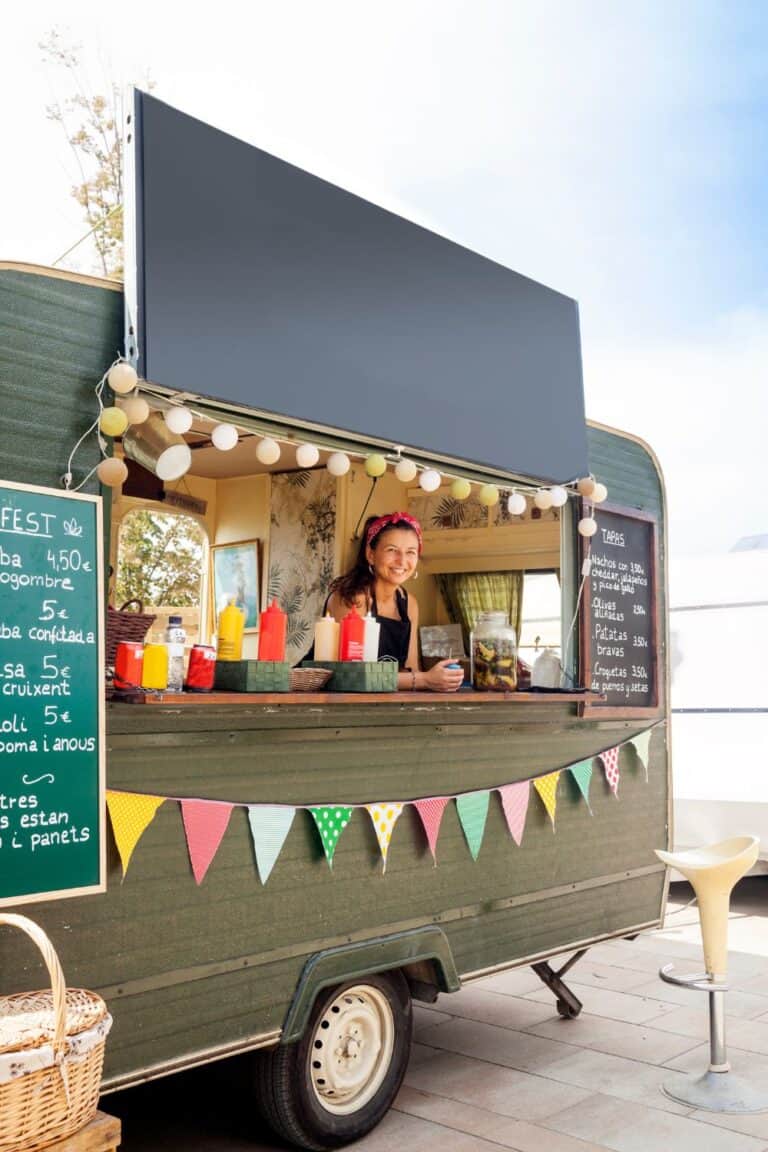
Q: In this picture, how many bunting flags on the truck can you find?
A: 12